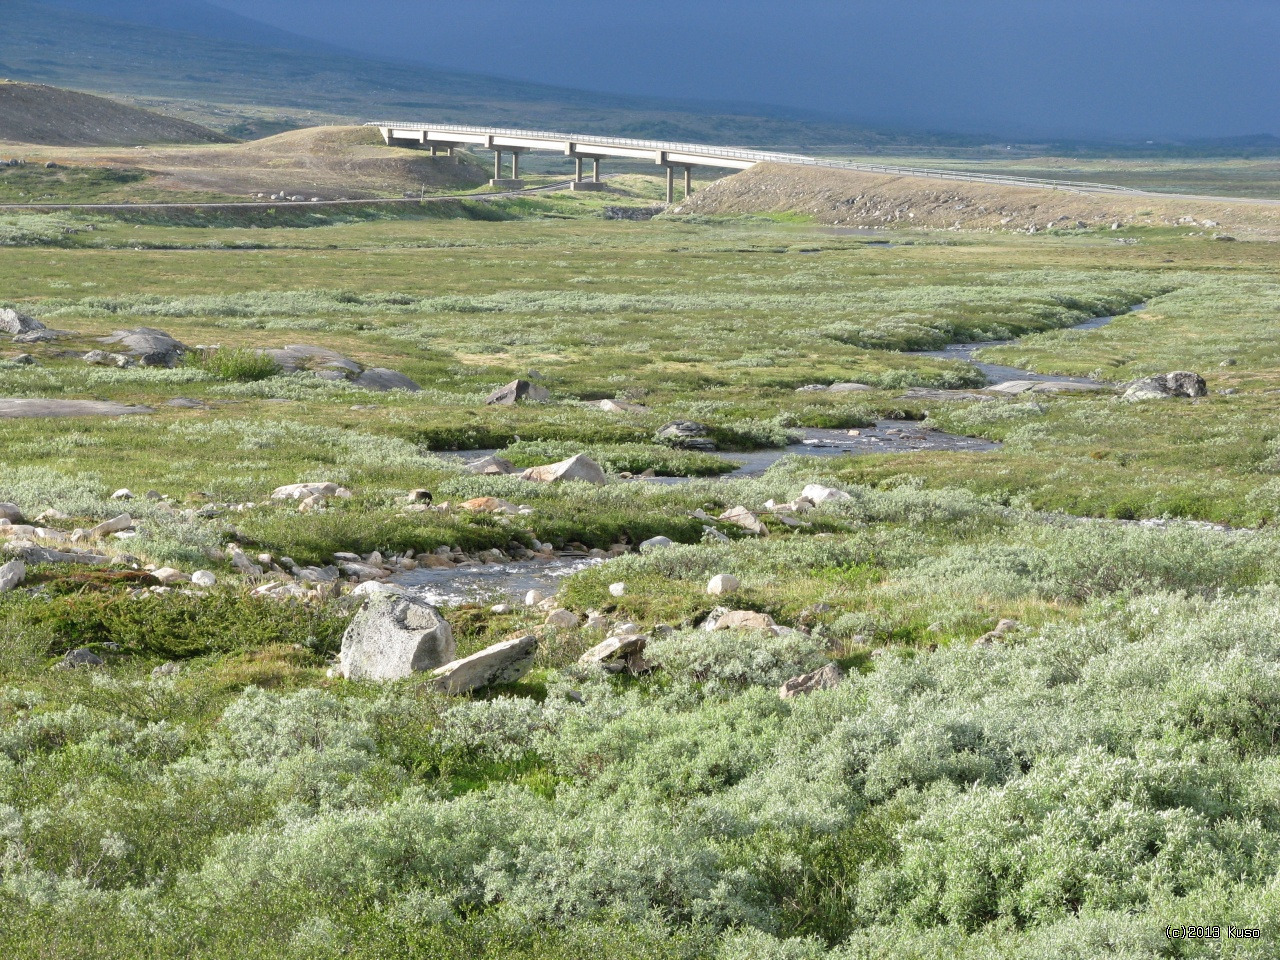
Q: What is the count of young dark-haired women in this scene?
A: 0